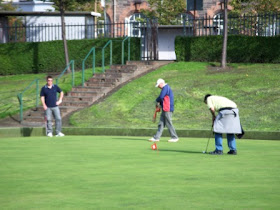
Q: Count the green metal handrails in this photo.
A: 5